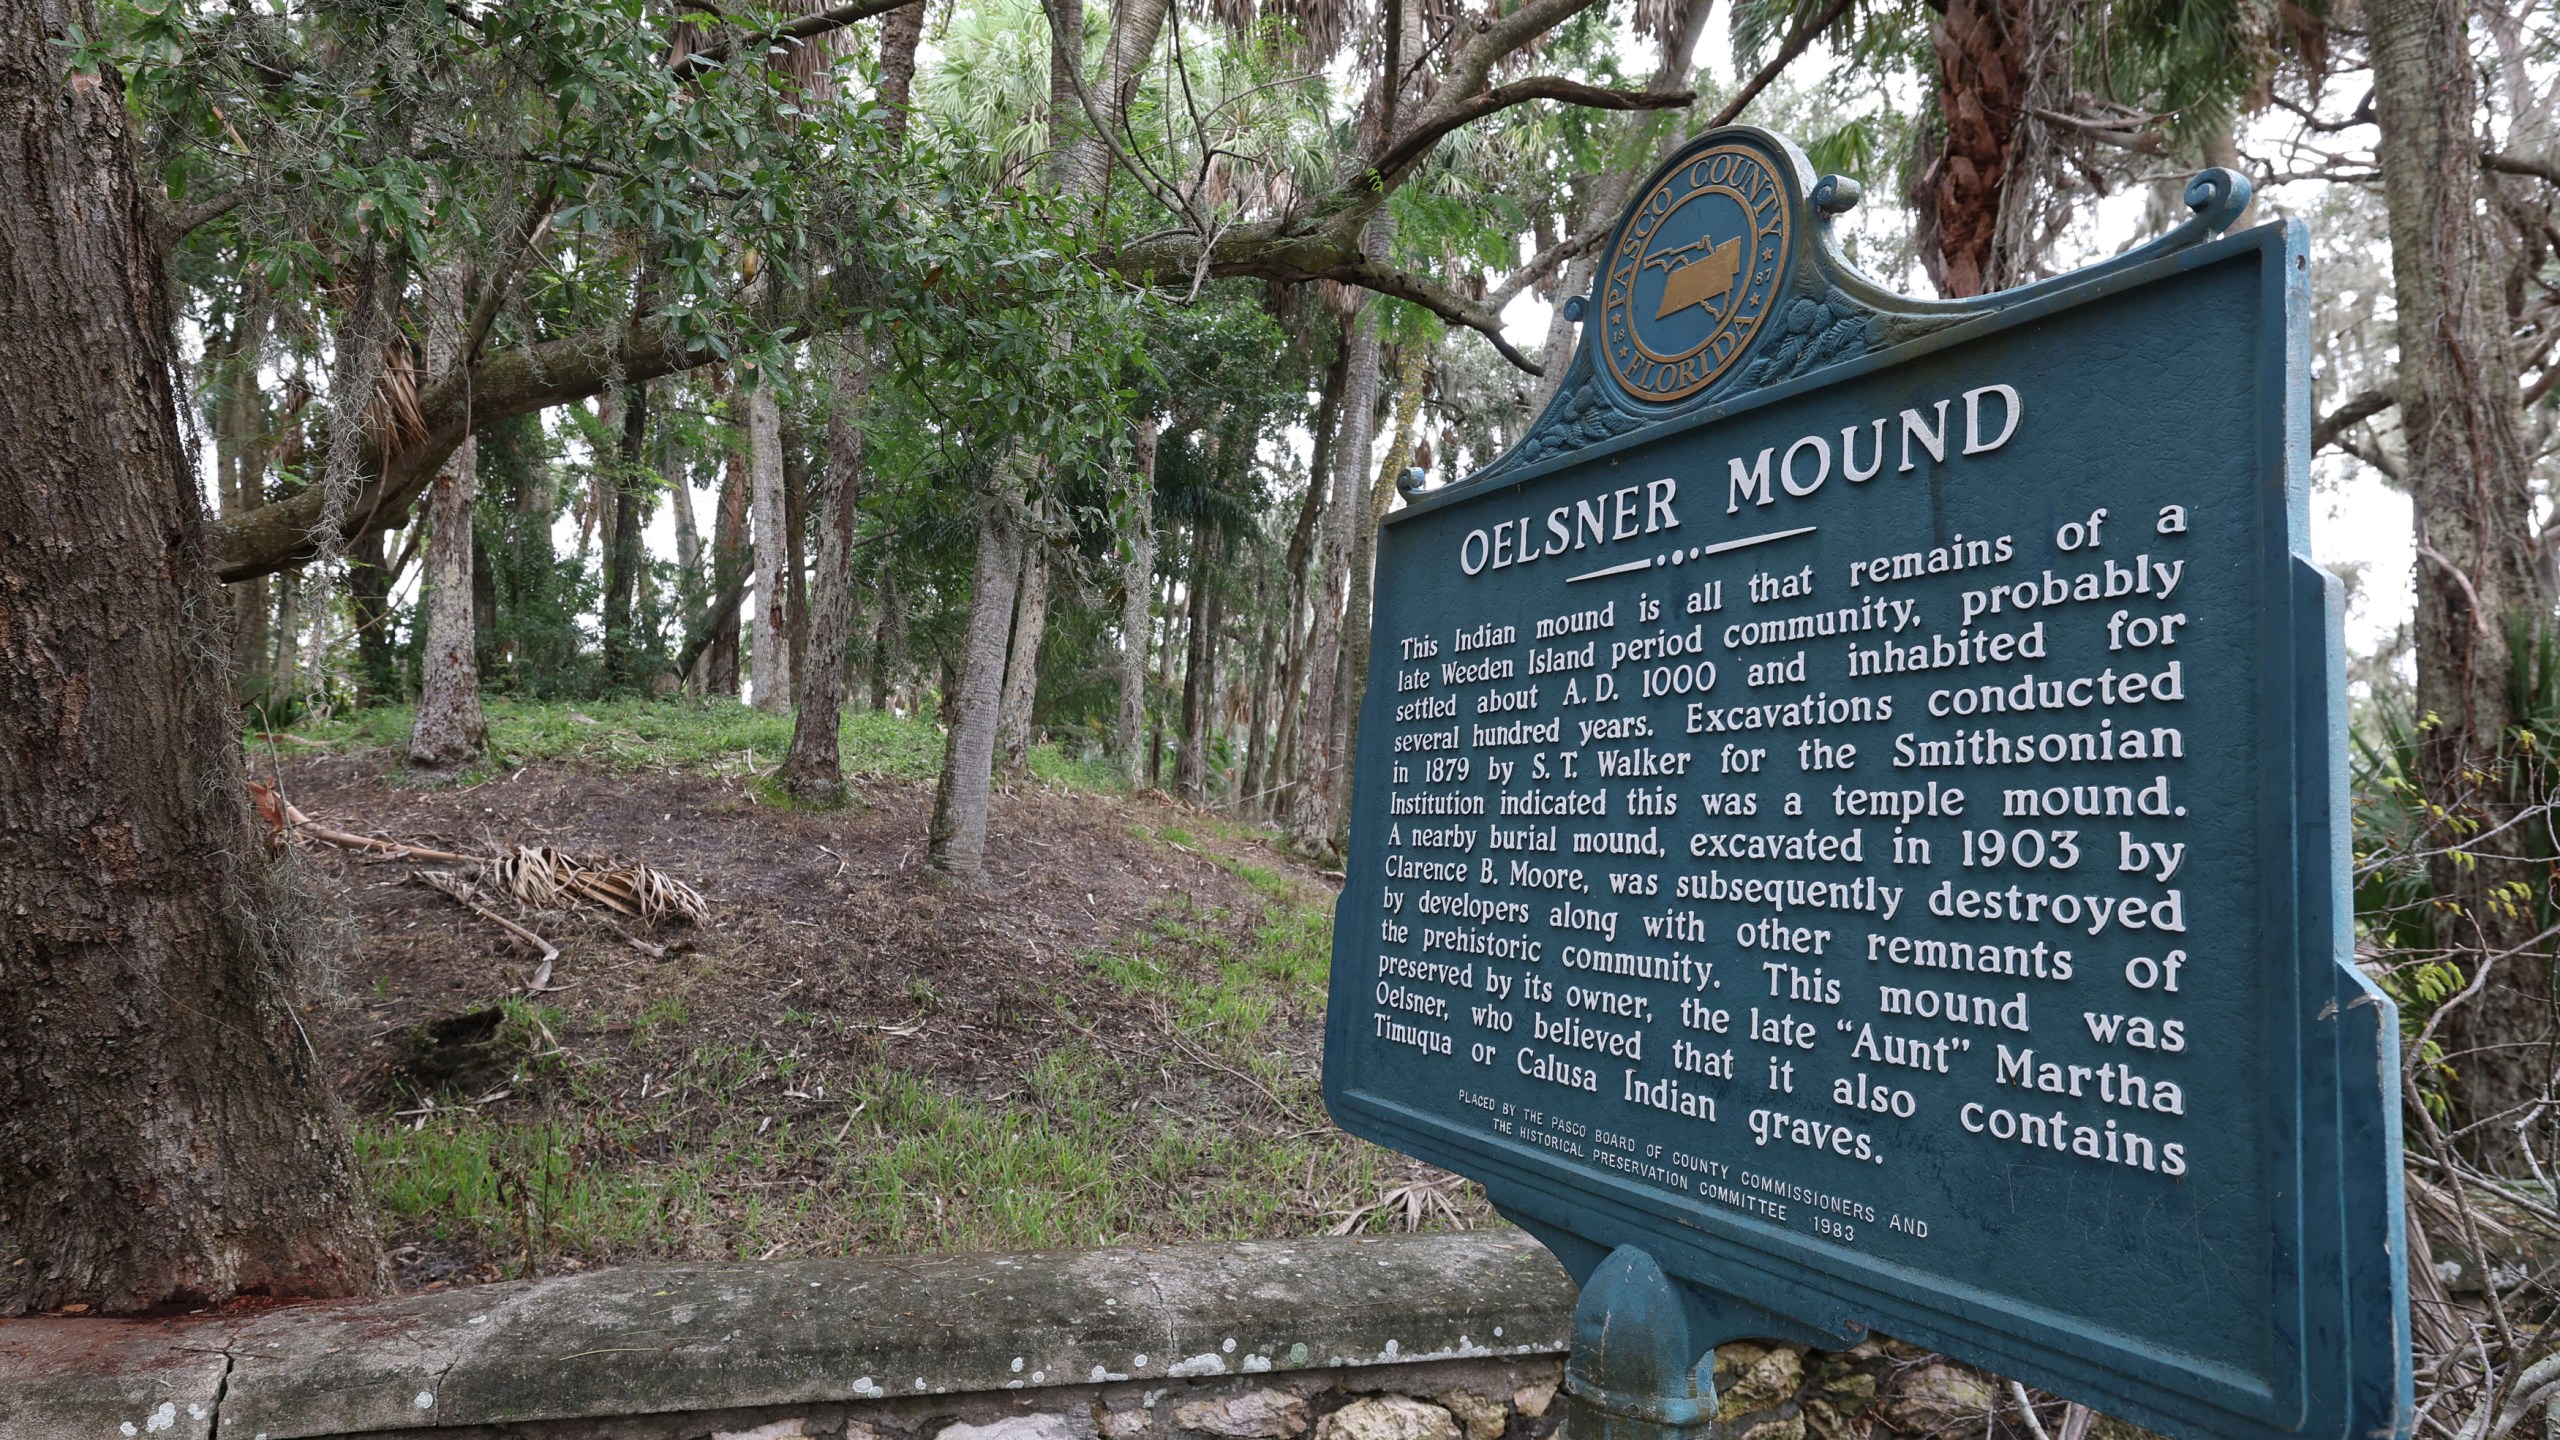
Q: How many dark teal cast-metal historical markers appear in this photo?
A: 1